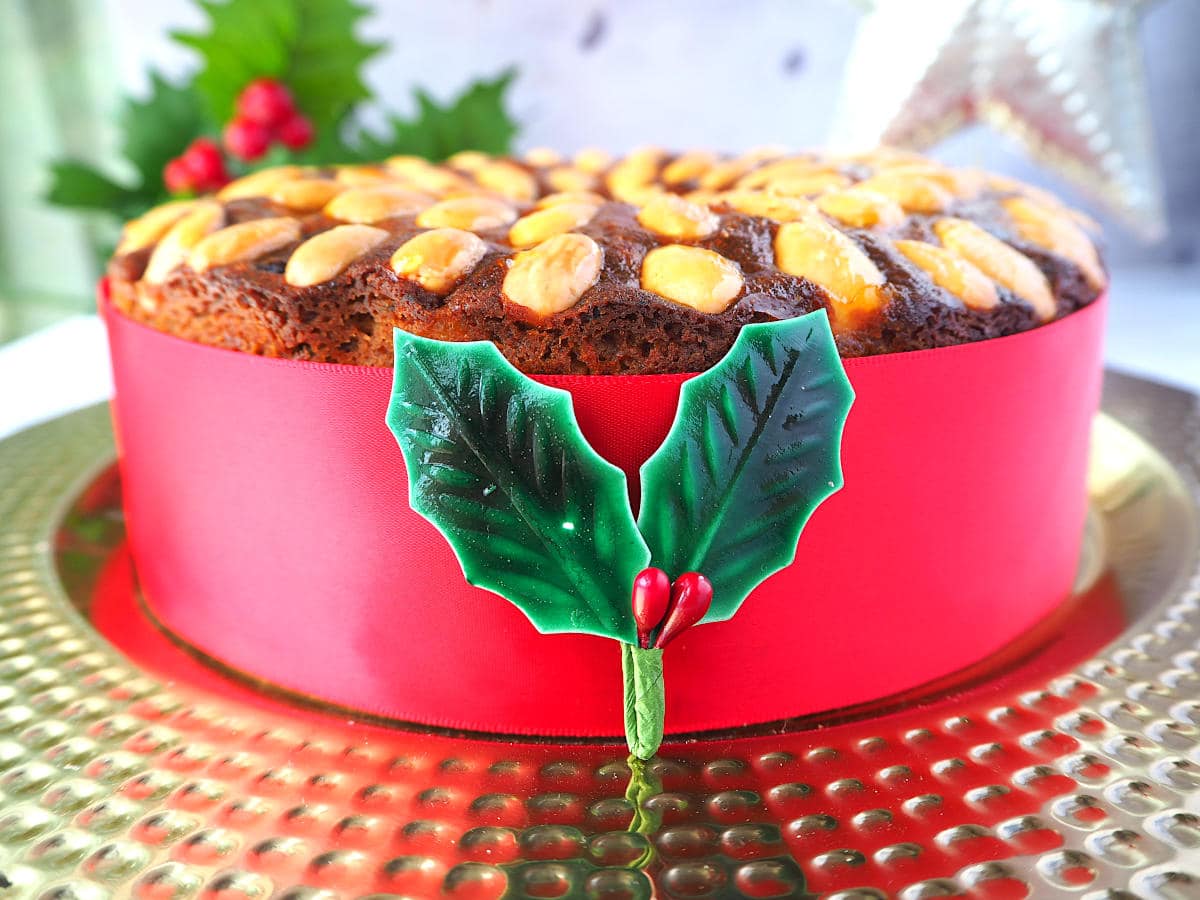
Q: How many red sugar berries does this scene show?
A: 2